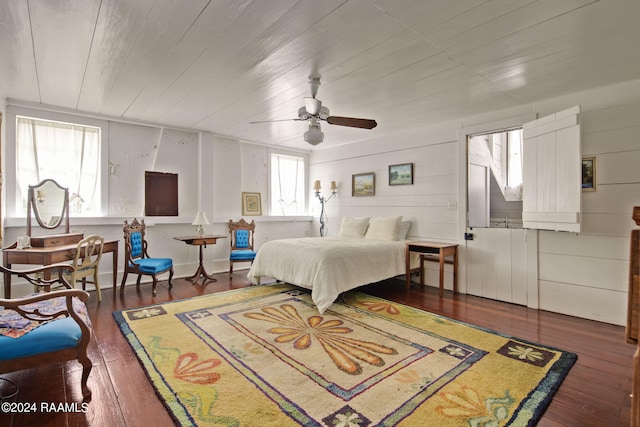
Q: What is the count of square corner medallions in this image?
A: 6